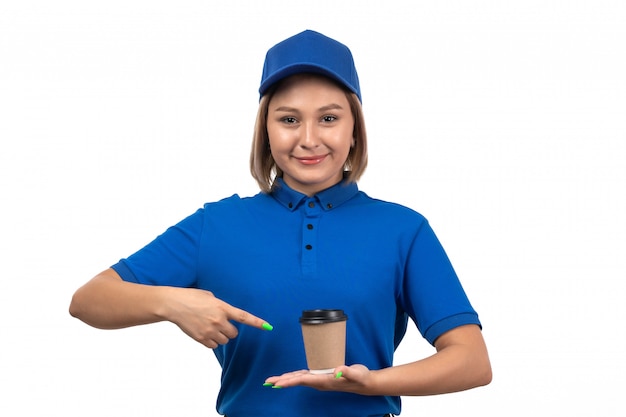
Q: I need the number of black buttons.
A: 5